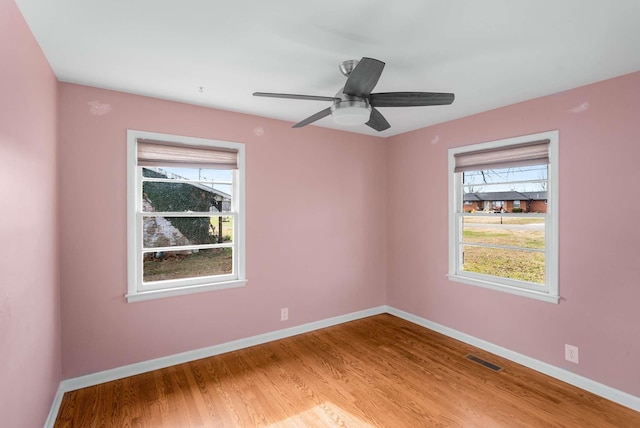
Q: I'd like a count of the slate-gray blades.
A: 5